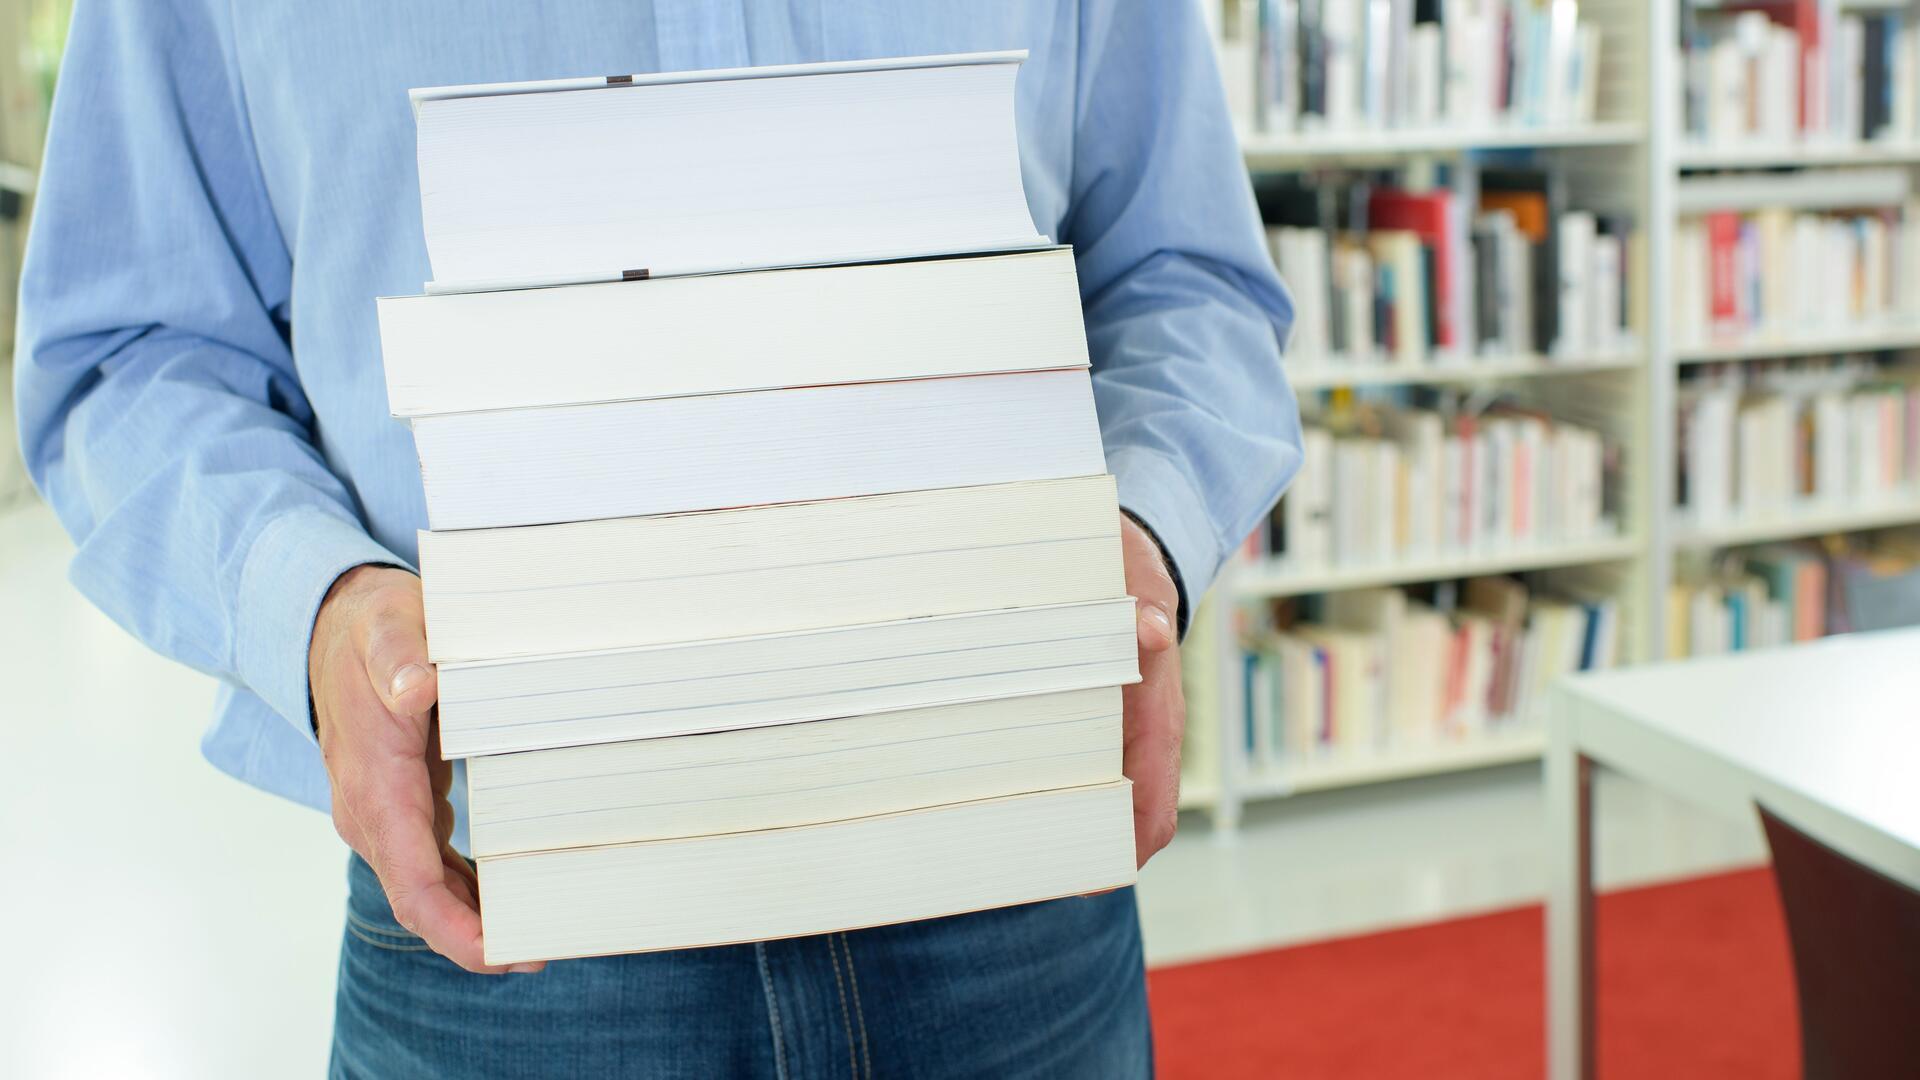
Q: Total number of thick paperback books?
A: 6